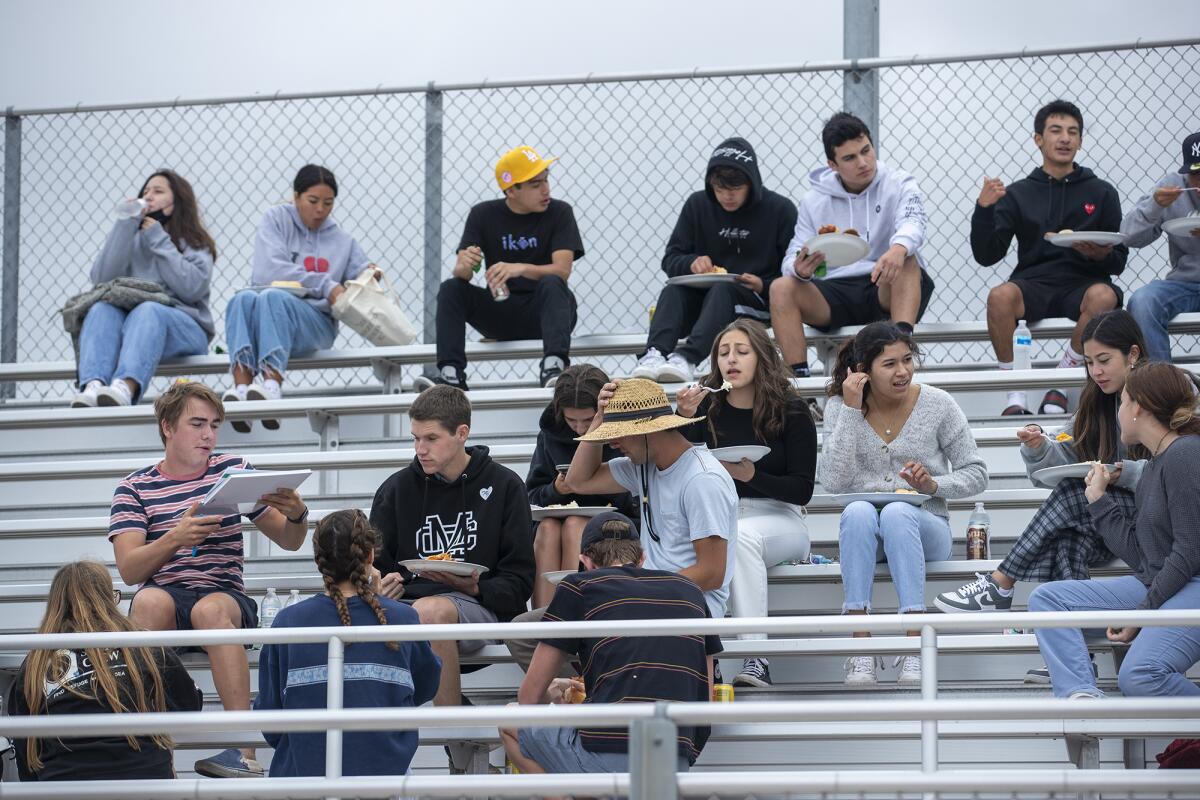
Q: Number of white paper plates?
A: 11